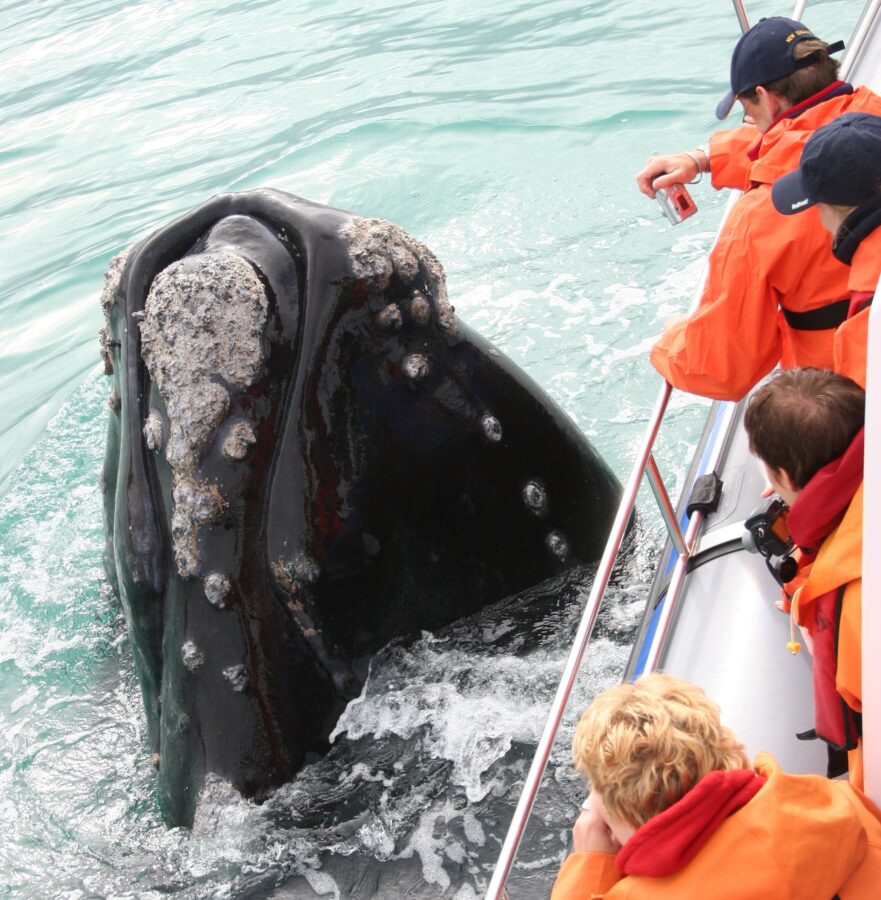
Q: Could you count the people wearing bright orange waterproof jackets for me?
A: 4